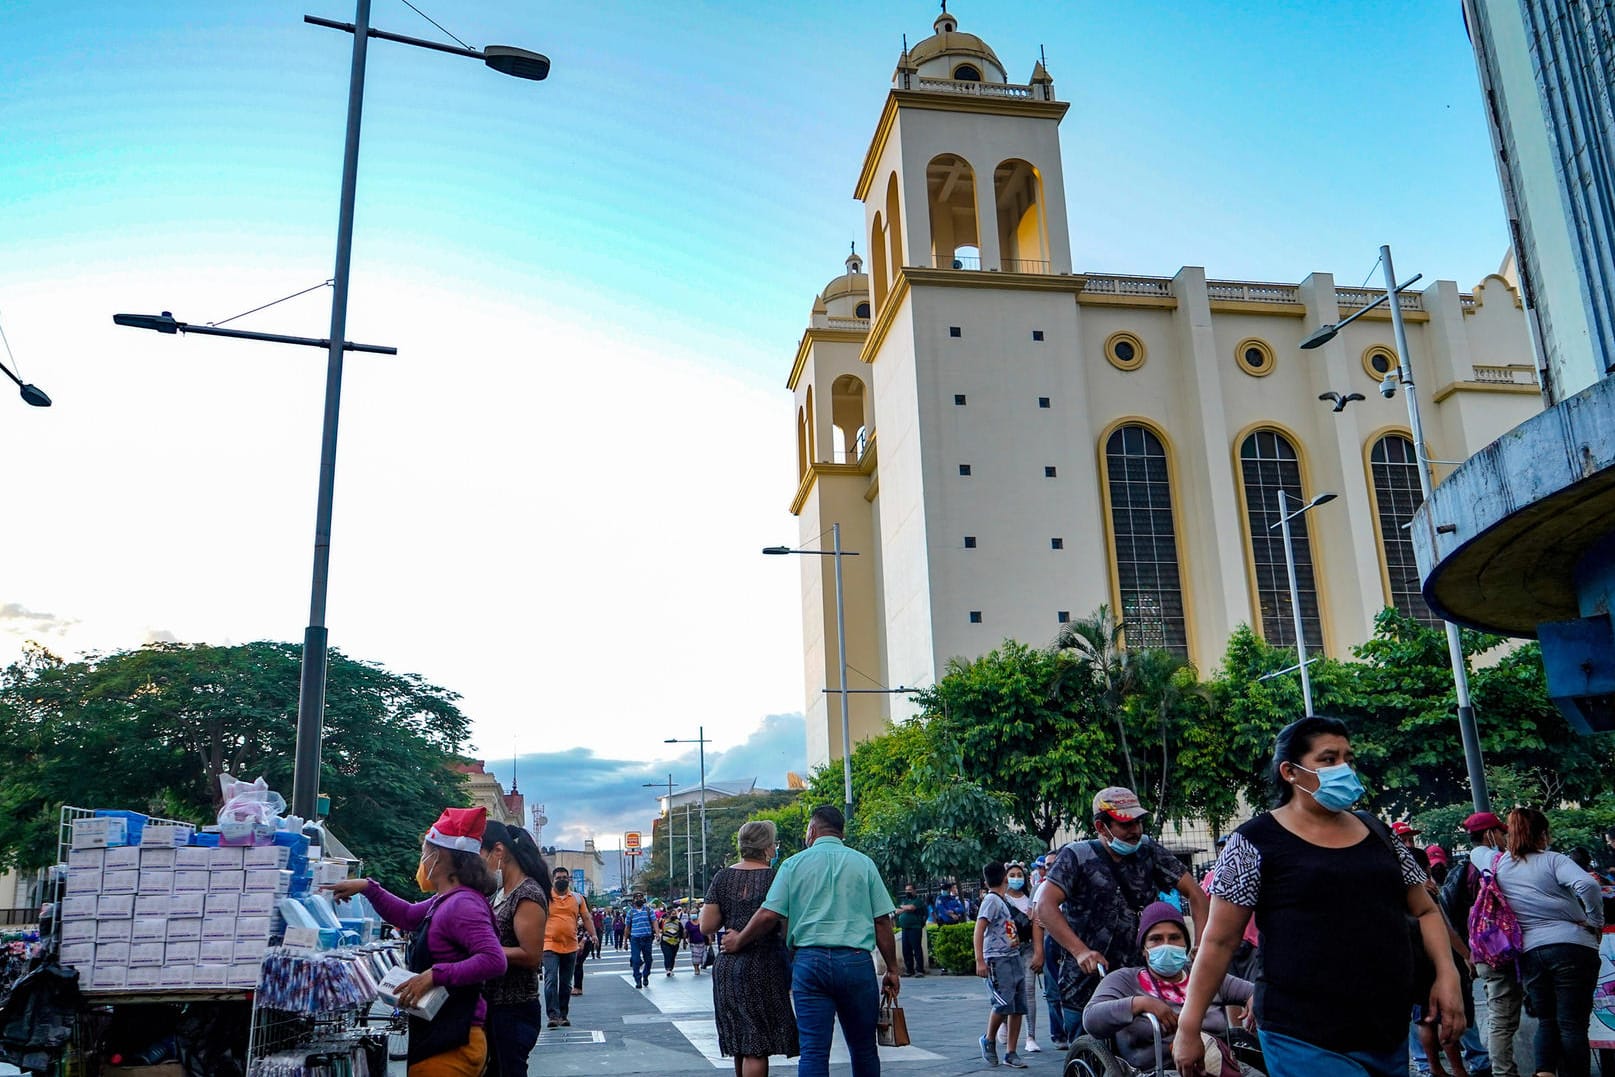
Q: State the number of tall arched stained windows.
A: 3